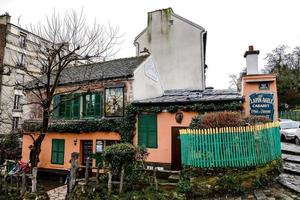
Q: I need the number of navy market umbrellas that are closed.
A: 0